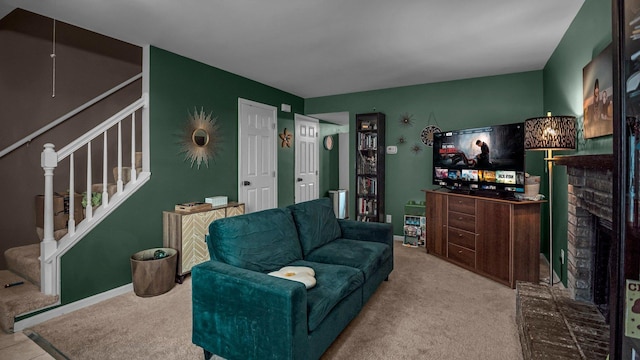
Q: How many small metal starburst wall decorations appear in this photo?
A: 3